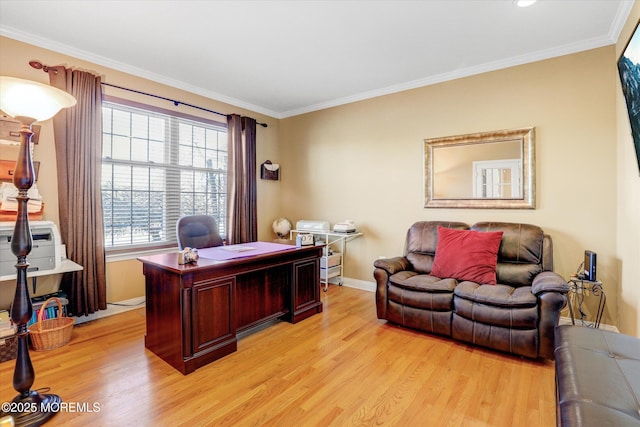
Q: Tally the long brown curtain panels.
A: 2